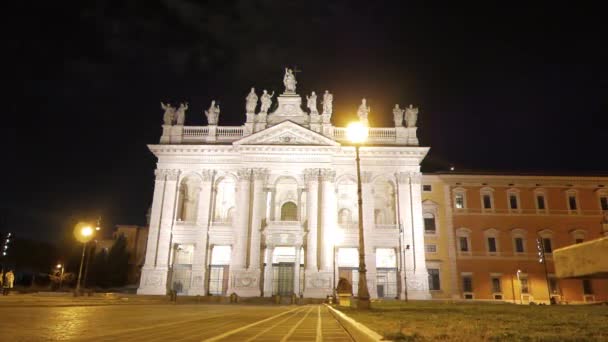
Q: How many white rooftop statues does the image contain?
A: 11